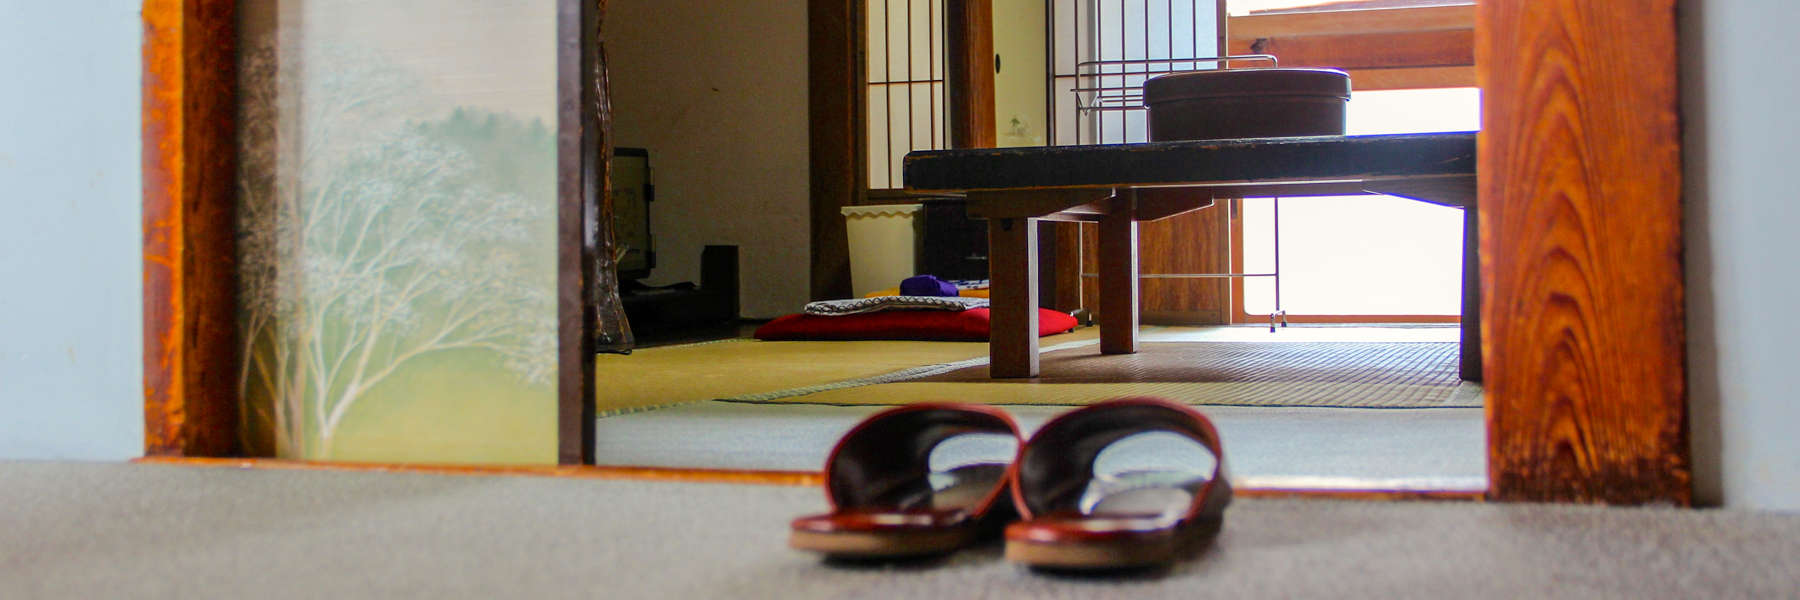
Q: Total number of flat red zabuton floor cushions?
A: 1